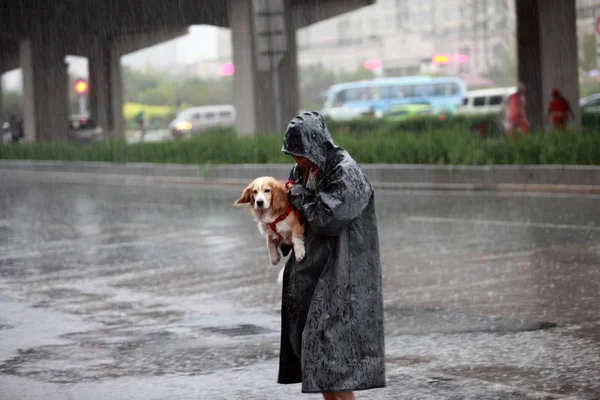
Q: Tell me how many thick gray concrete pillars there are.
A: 4